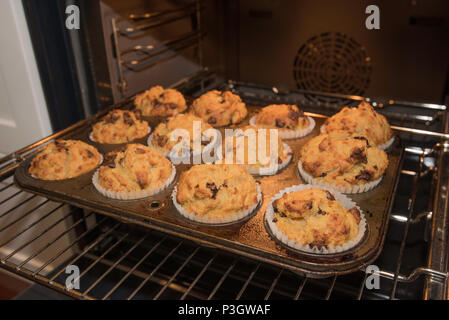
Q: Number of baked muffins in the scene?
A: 12